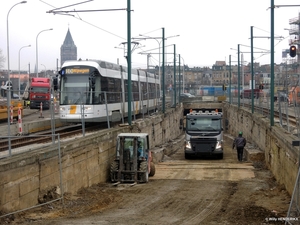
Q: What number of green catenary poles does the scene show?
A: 8